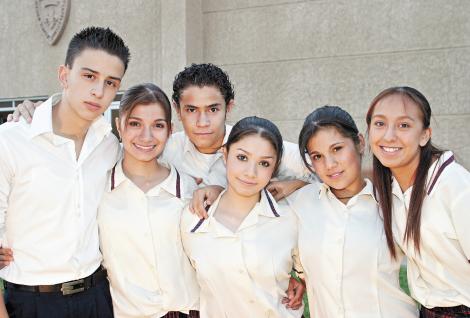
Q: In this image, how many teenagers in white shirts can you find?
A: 6